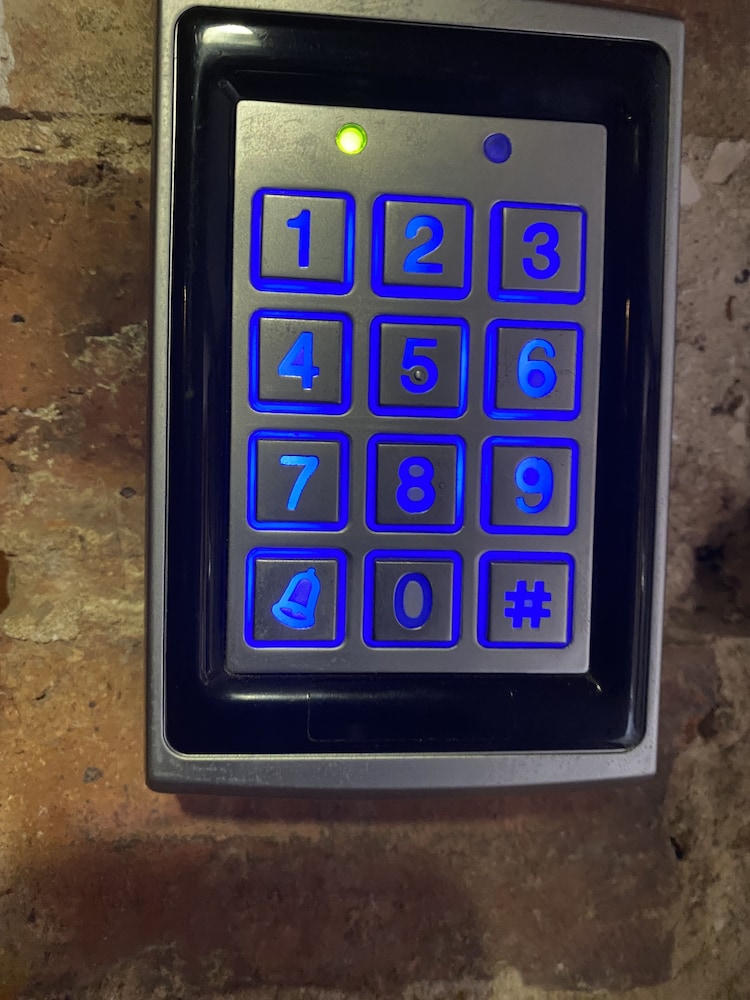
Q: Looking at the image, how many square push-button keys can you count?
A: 12